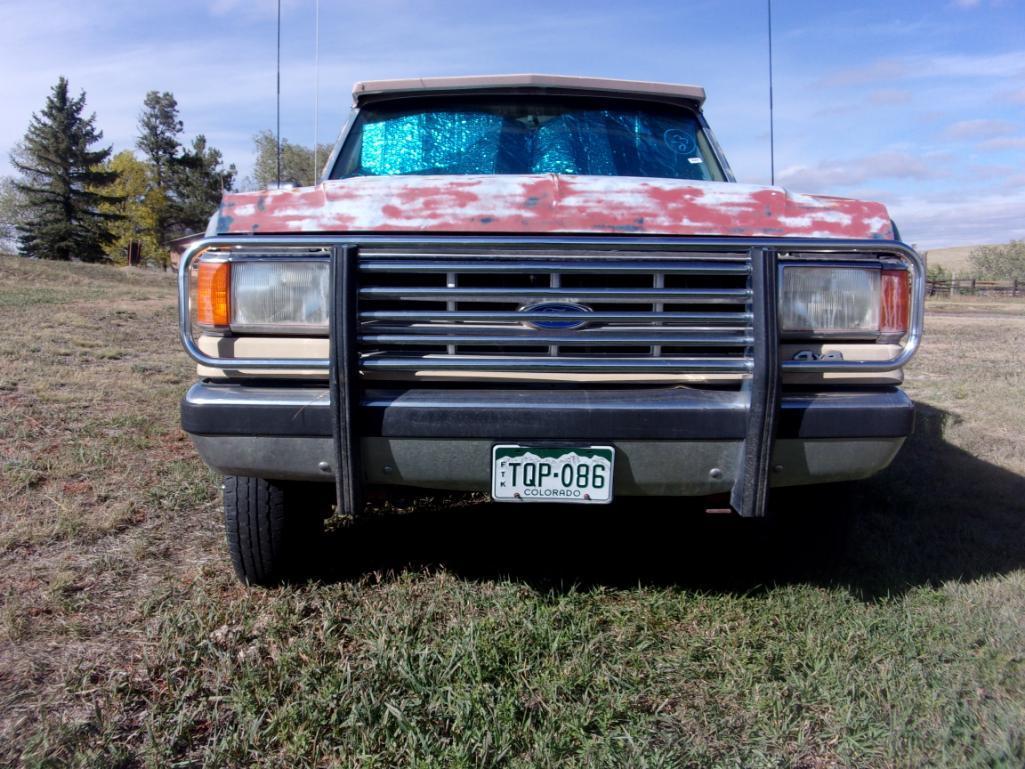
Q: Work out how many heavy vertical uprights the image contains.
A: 2